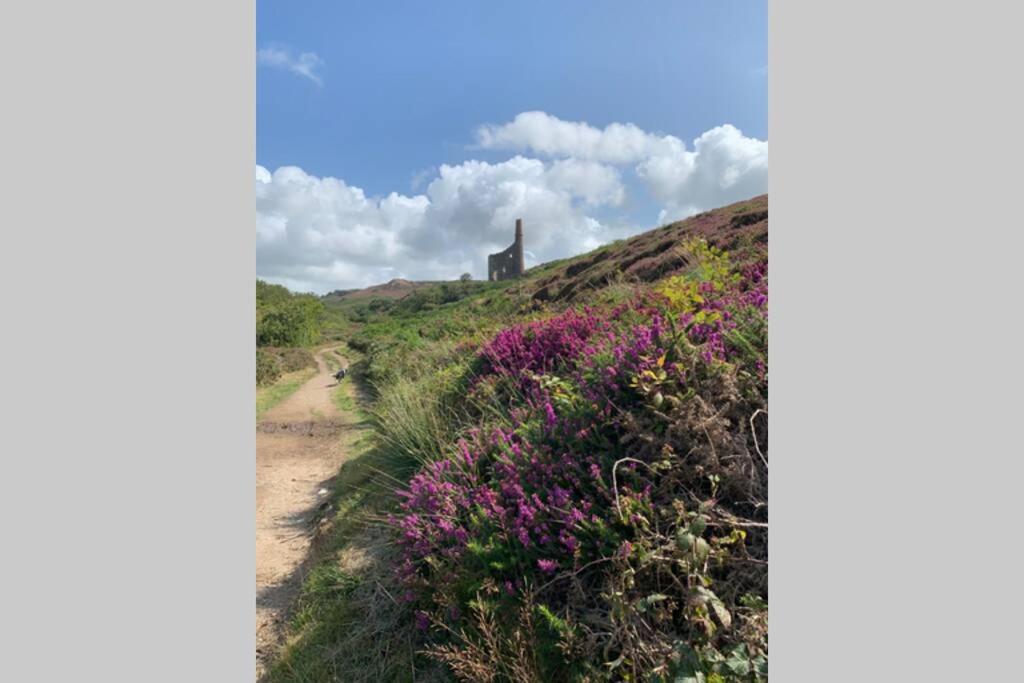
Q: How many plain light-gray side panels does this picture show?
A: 2